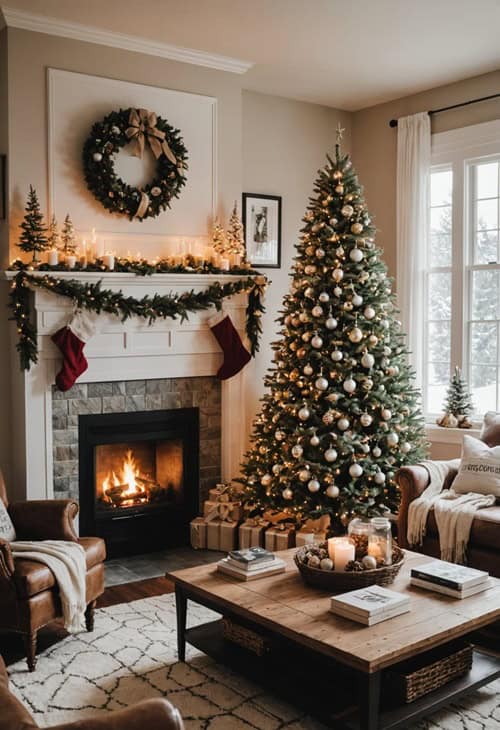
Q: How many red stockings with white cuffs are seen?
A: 2